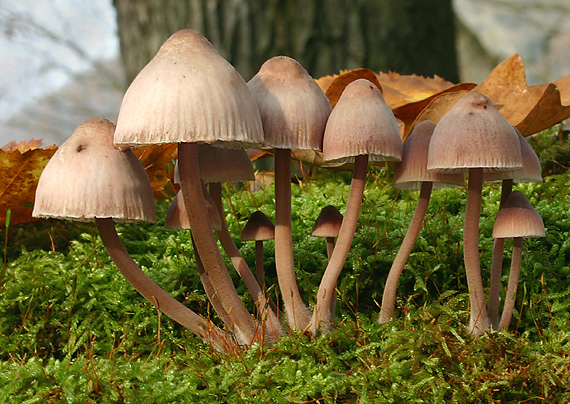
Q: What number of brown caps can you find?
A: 12